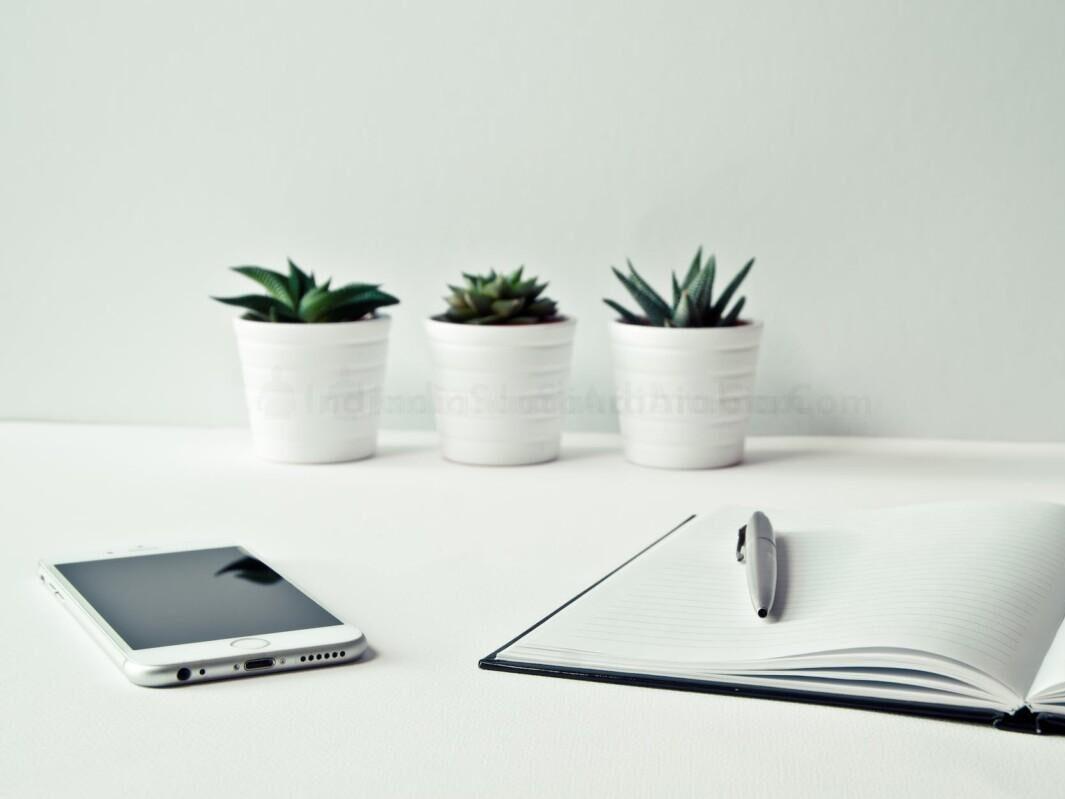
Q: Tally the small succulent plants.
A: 3